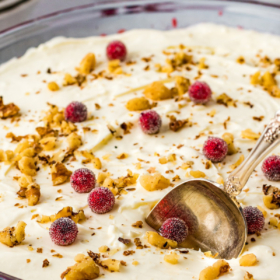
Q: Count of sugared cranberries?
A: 11